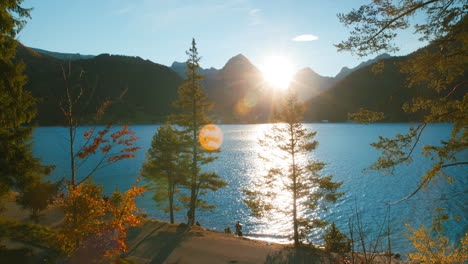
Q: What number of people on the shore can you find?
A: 2